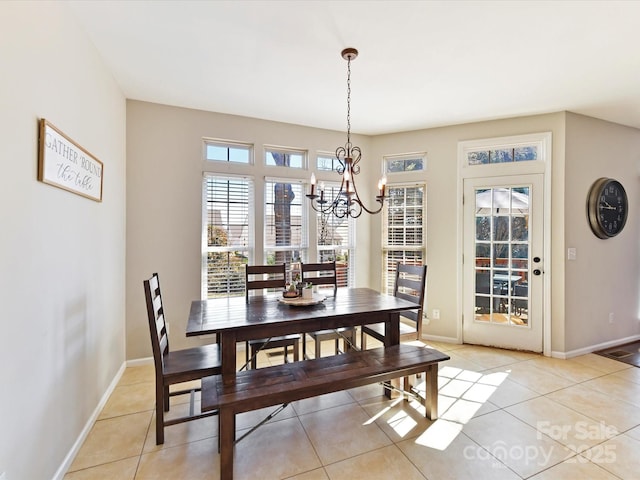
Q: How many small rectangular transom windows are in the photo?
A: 5